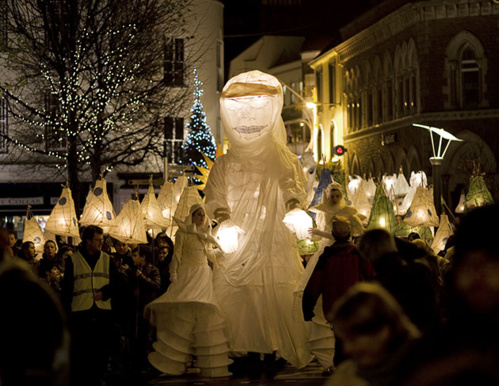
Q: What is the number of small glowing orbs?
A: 2